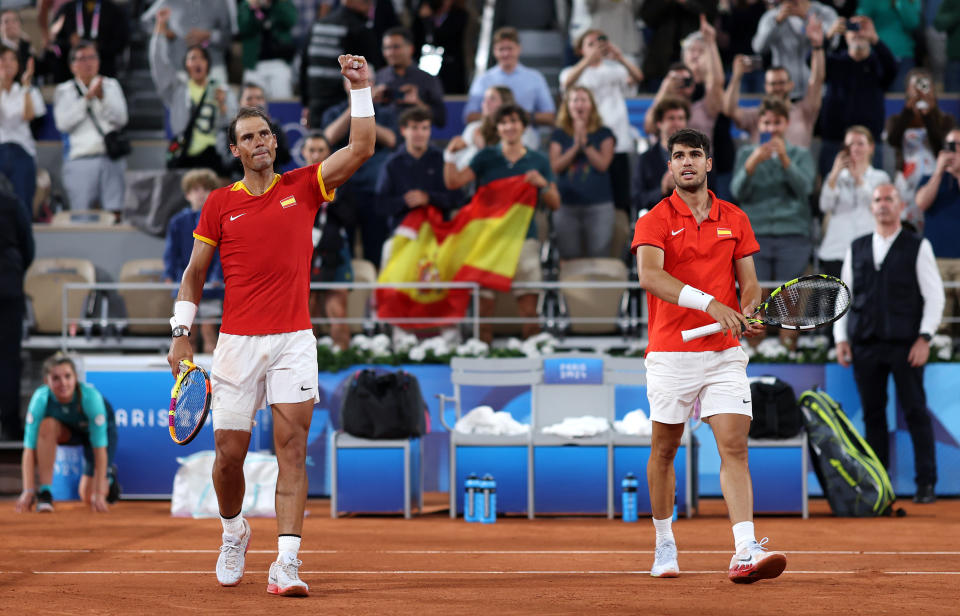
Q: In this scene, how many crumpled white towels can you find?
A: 3